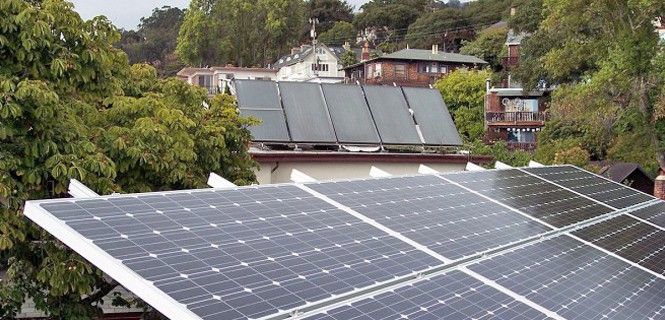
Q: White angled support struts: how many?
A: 8